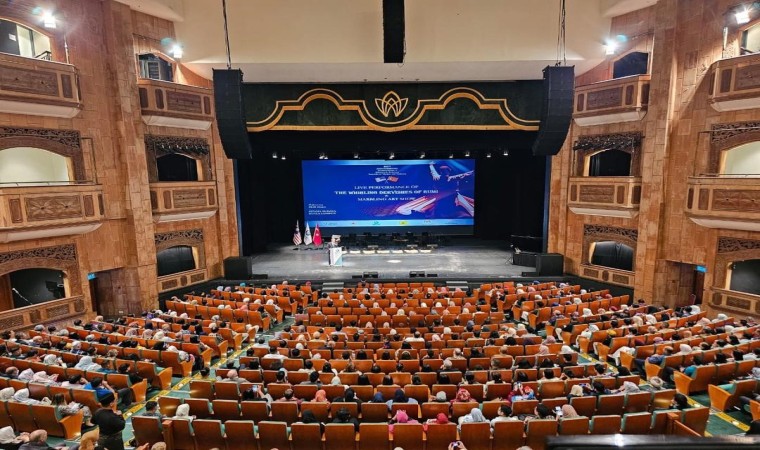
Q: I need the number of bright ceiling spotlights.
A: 4